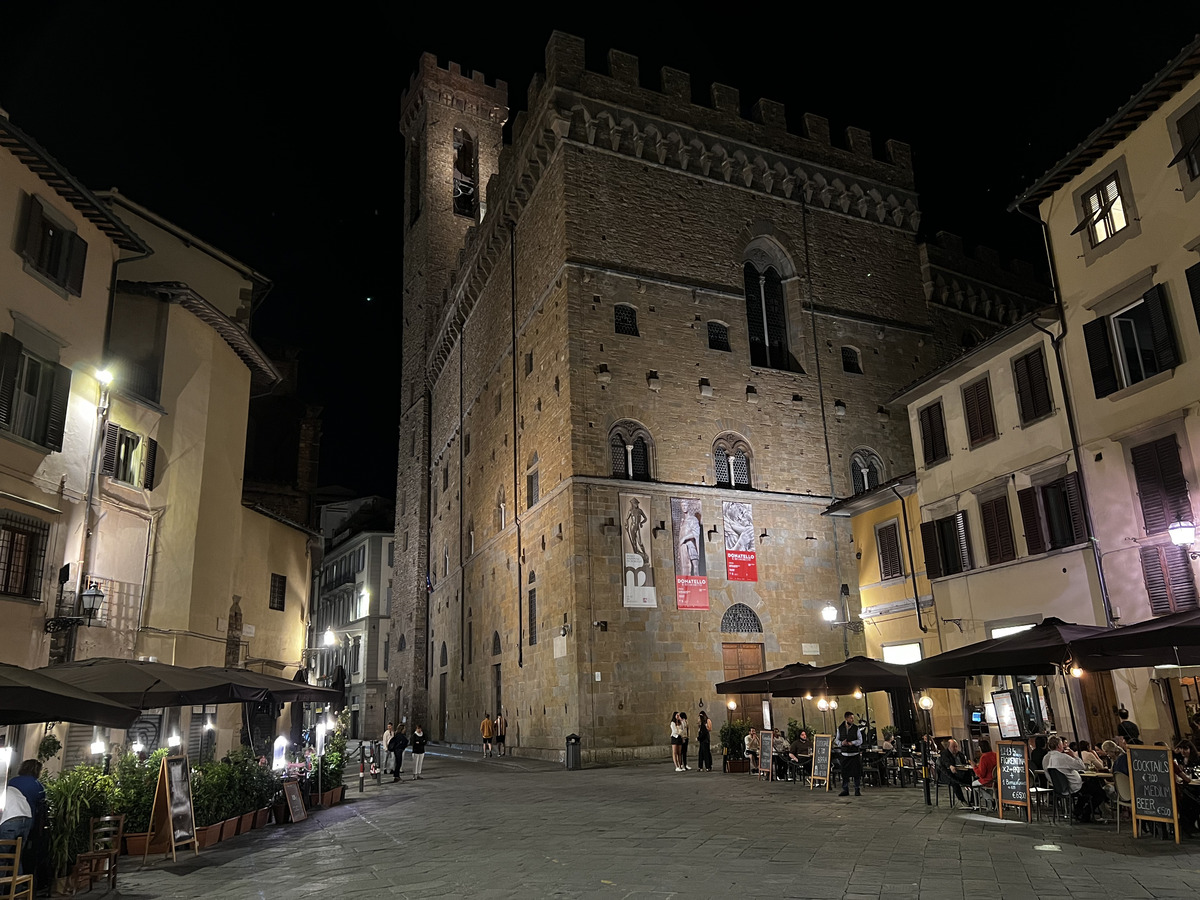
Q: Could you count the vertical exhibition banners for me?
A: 3